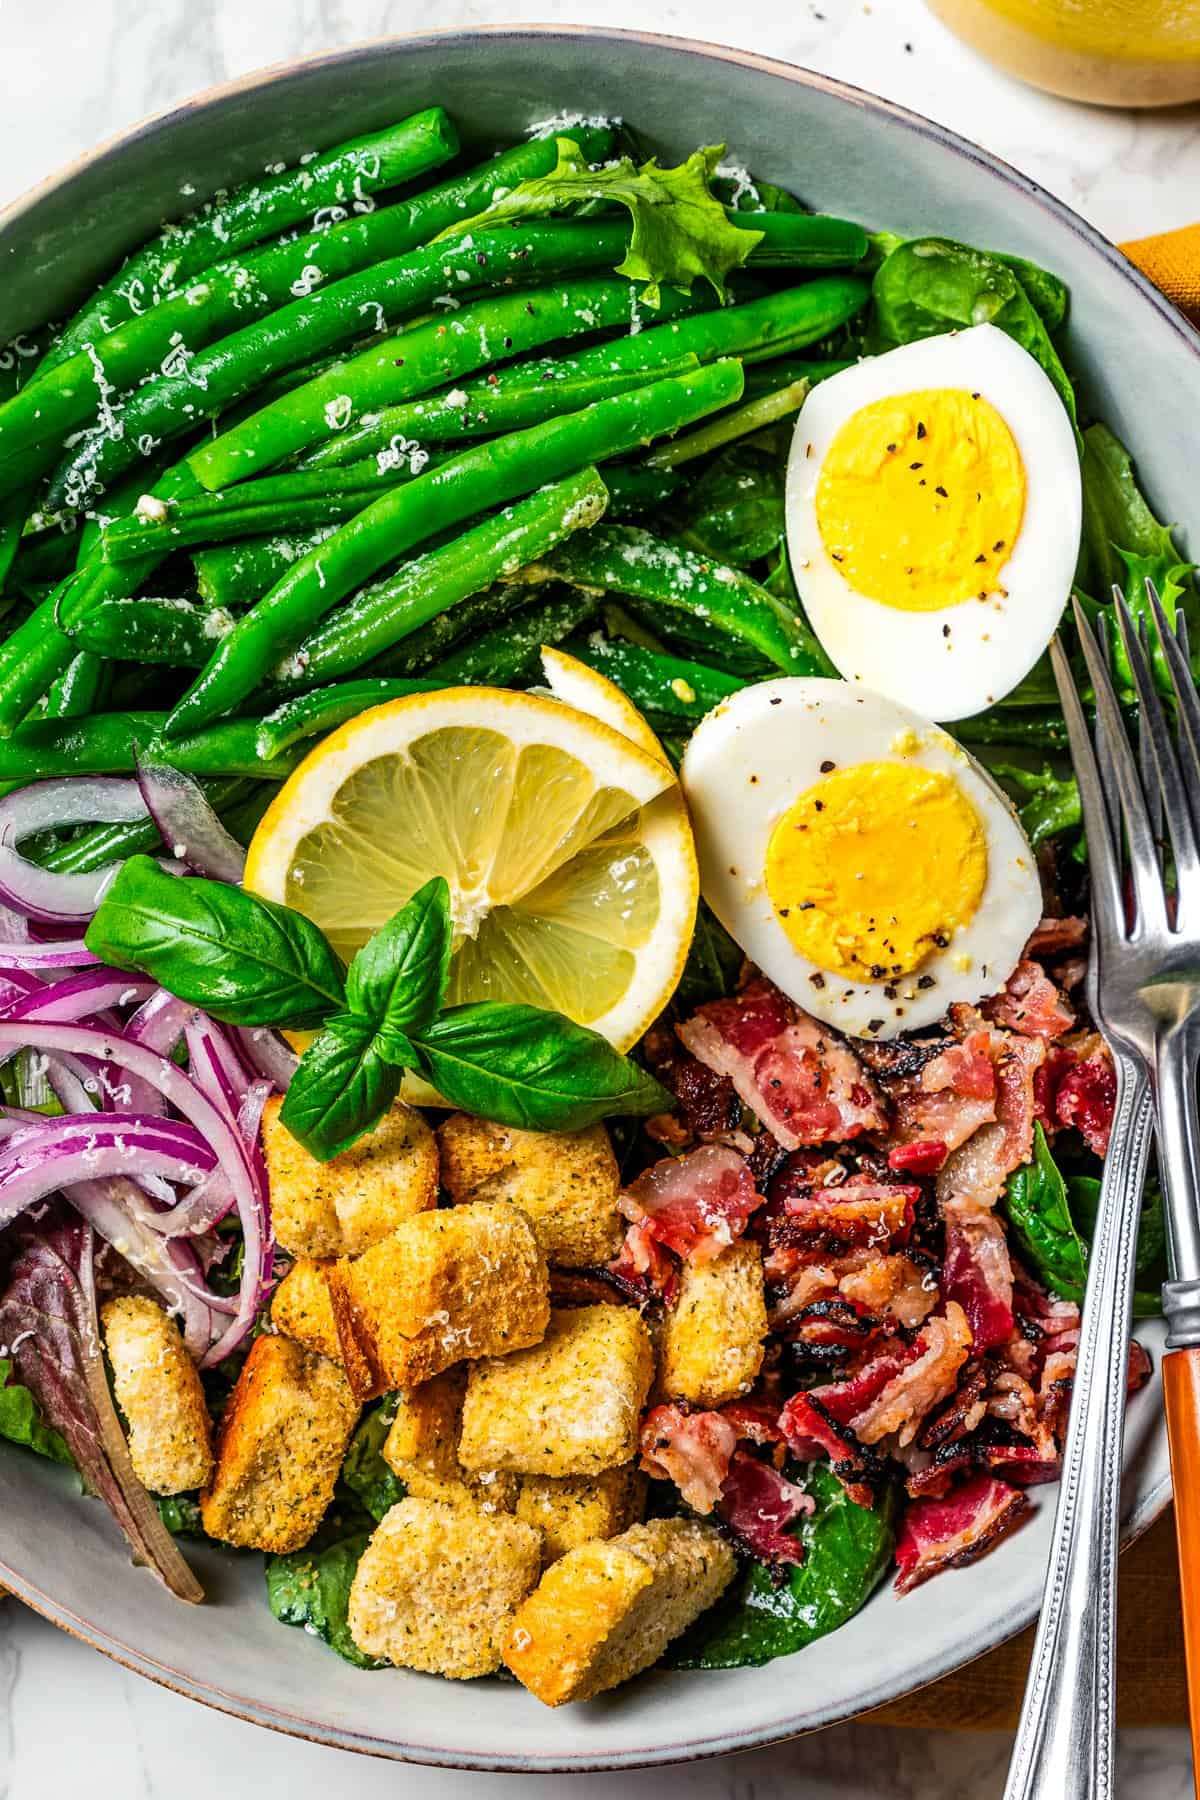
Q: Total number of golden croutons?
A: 12